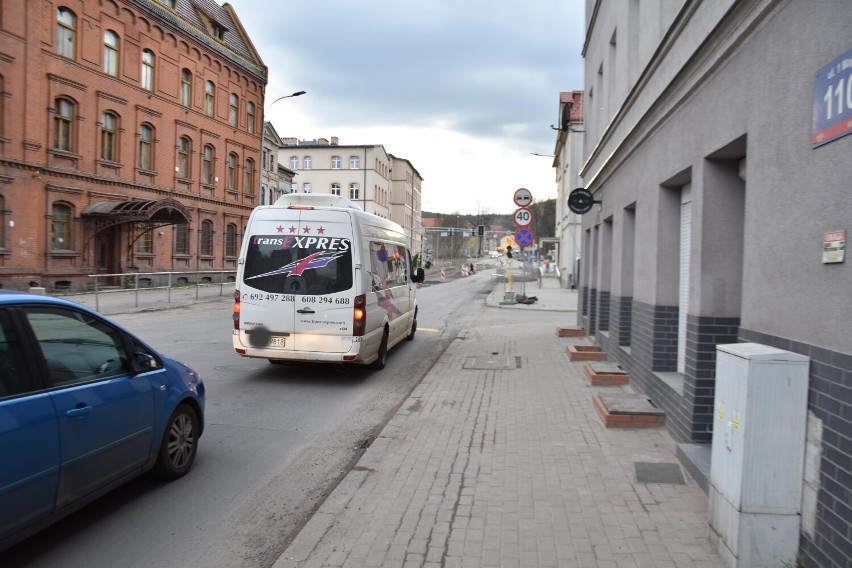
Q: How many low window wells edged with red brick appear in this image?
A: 4